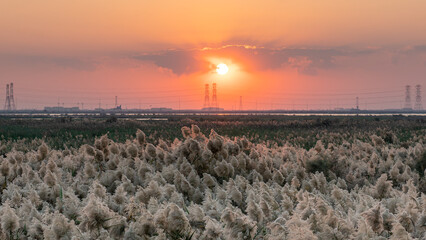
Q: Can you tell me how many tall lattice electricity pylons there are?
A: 6